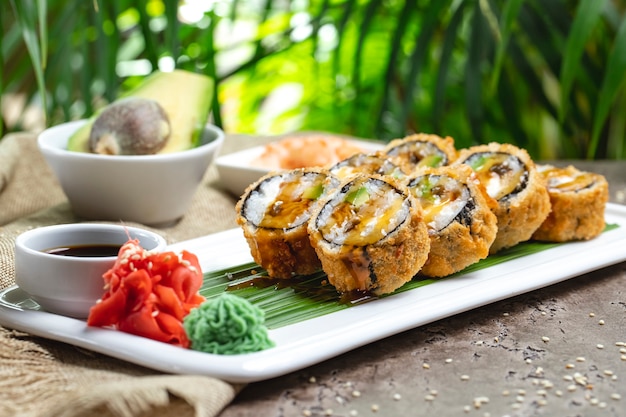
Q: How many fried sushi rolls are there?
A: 7